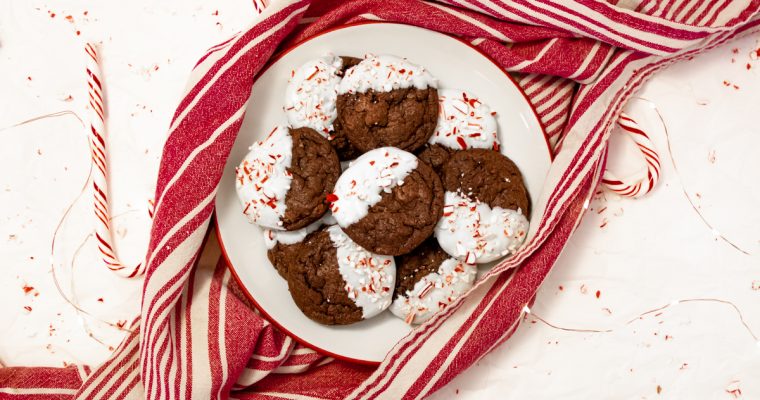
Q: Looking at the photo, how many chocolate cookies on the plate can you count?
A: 9